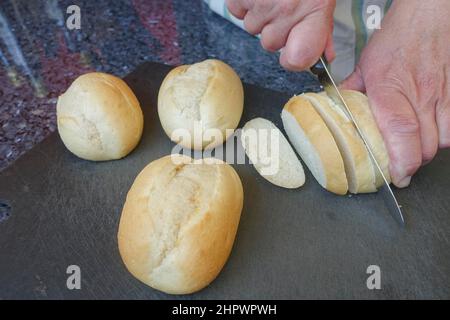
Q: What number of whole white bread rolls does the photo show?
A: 3